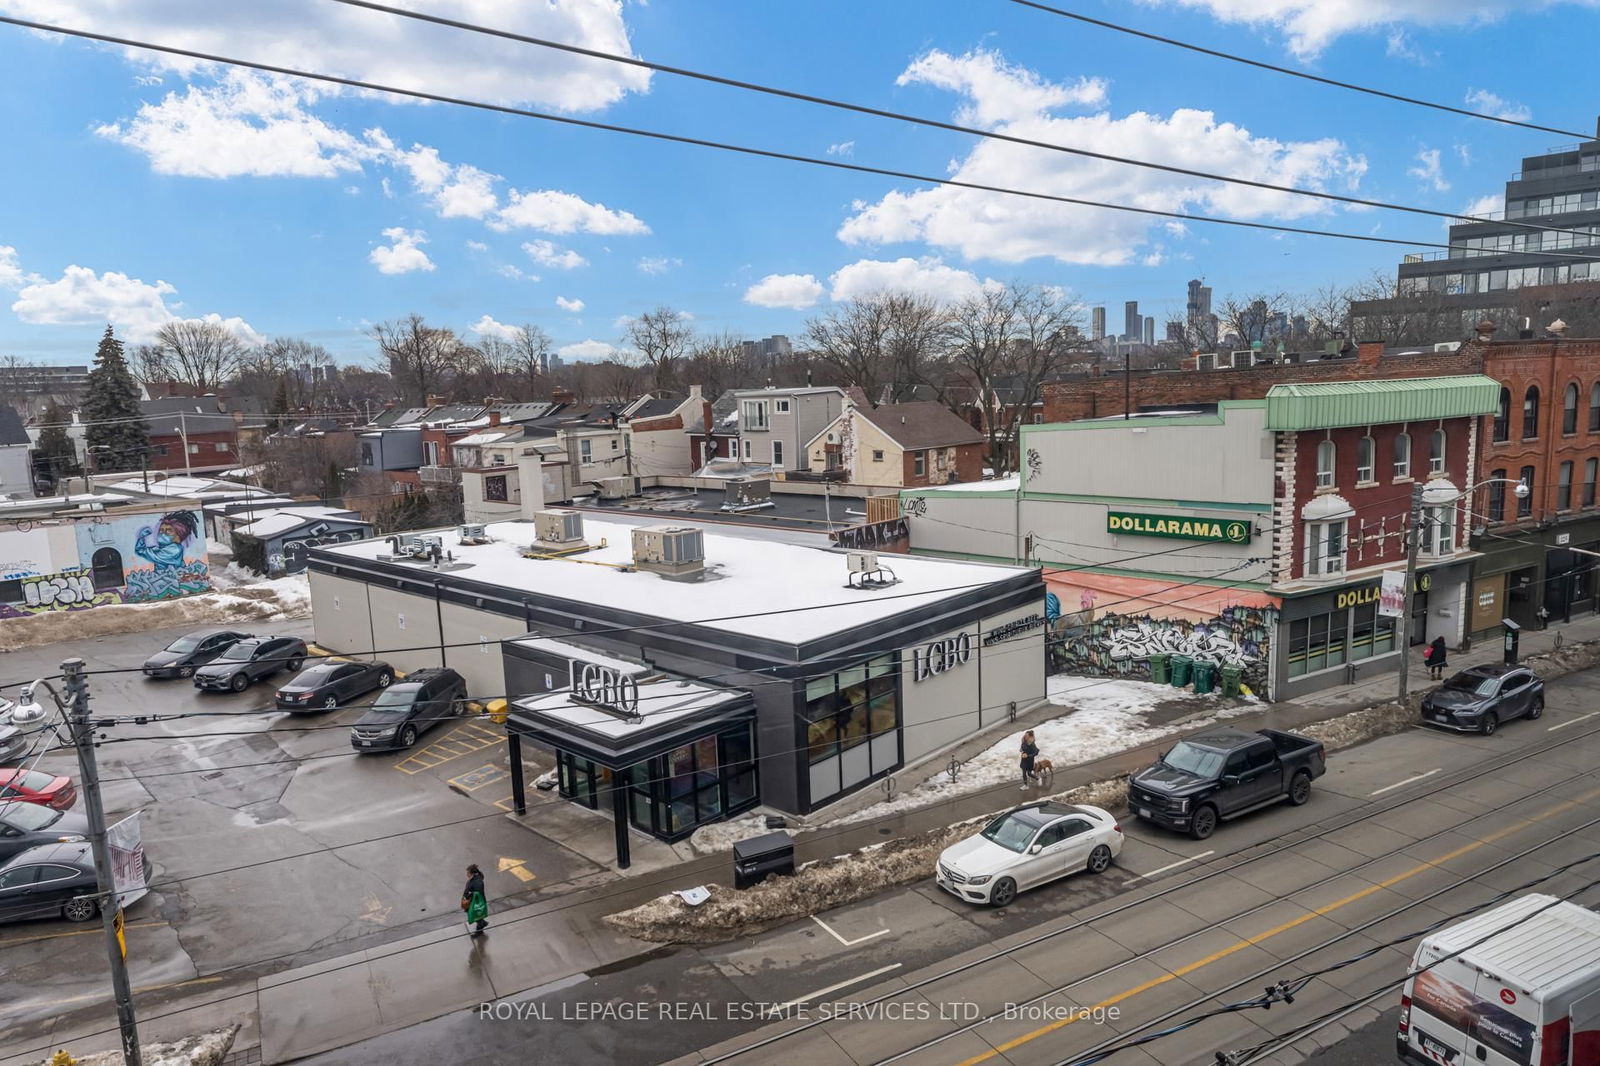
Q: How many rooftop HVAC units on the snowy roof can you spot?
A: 5